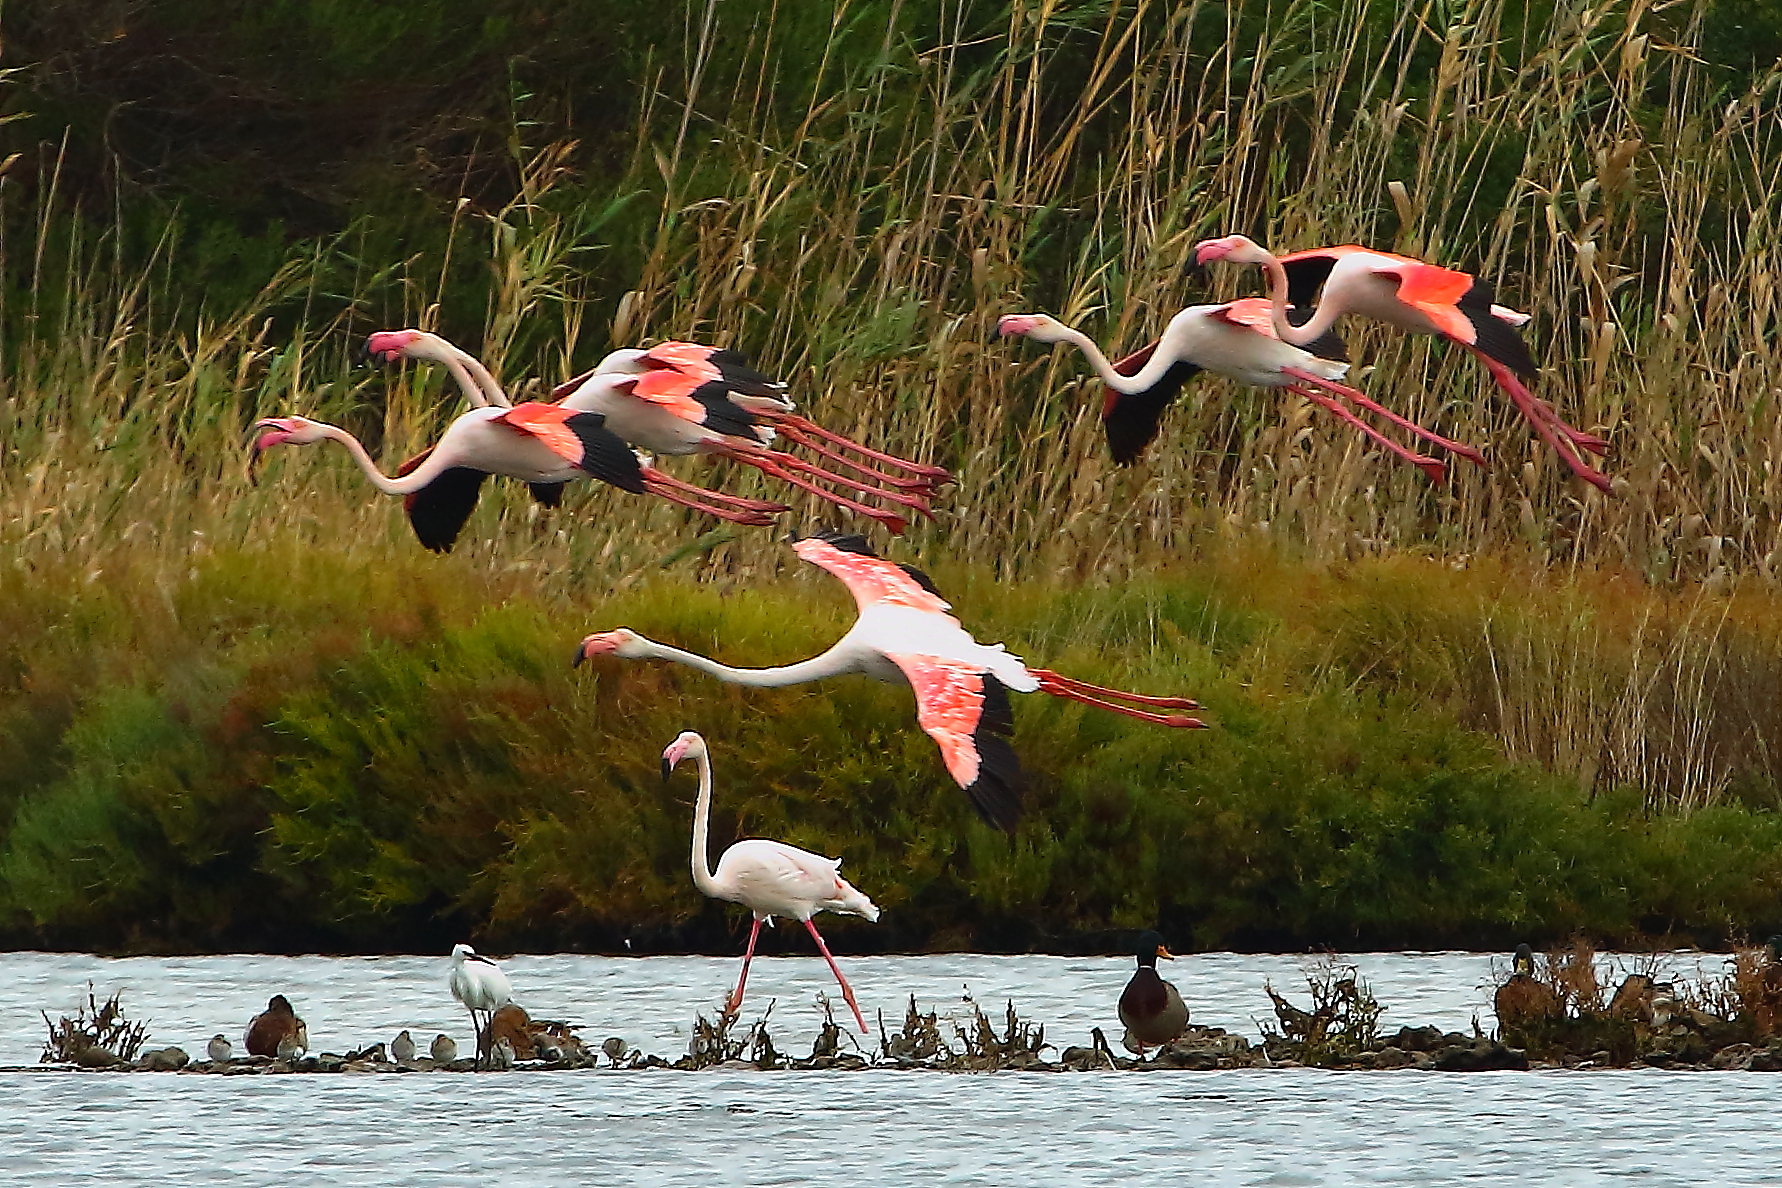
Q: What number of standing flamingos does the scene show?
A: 1